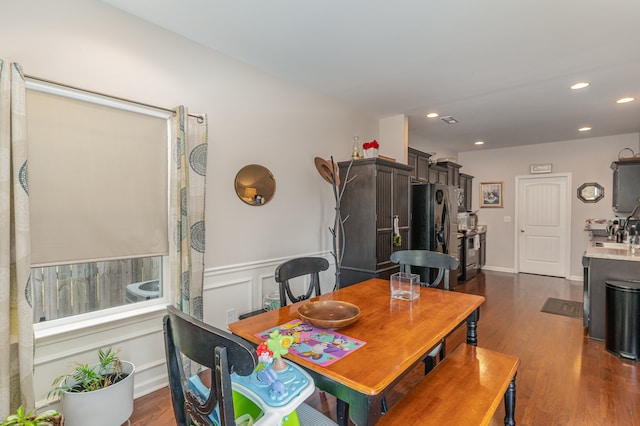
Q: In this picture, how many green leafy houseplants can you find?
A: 2